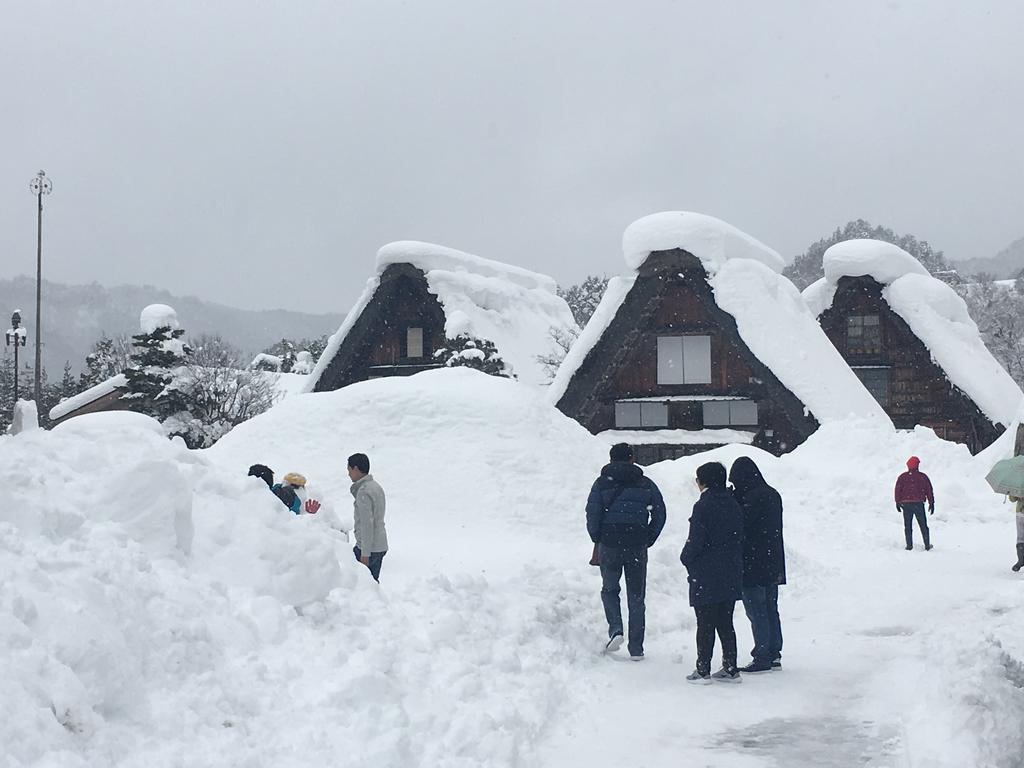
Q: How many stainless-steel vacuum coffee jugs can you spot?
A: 0